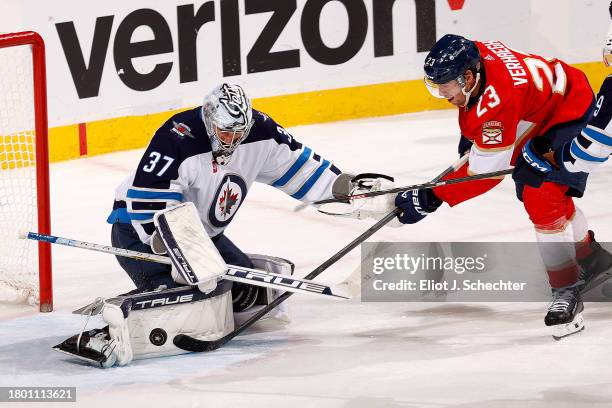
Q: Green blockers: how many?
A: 0